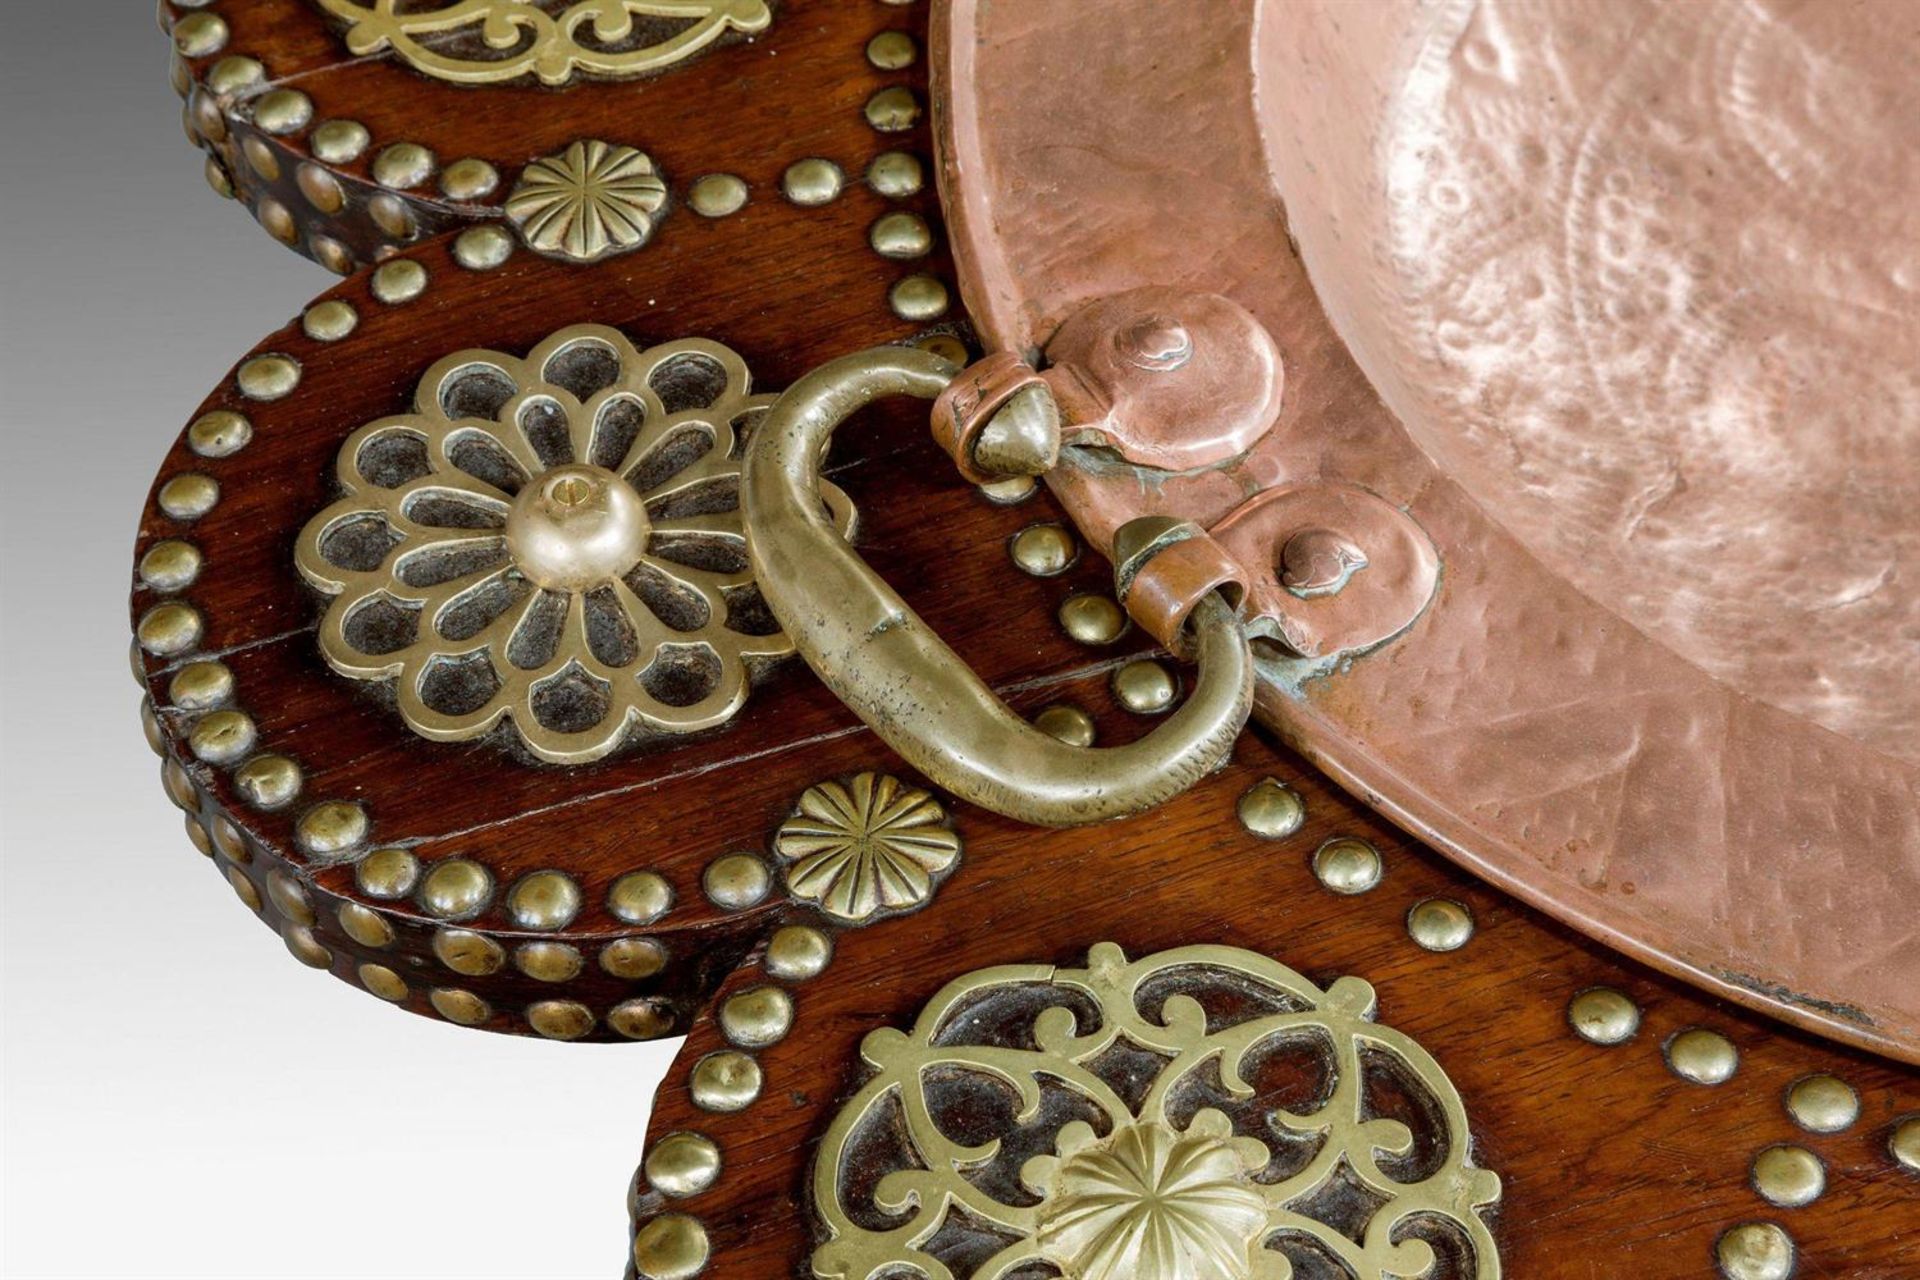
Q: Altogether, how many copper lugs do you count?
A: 2